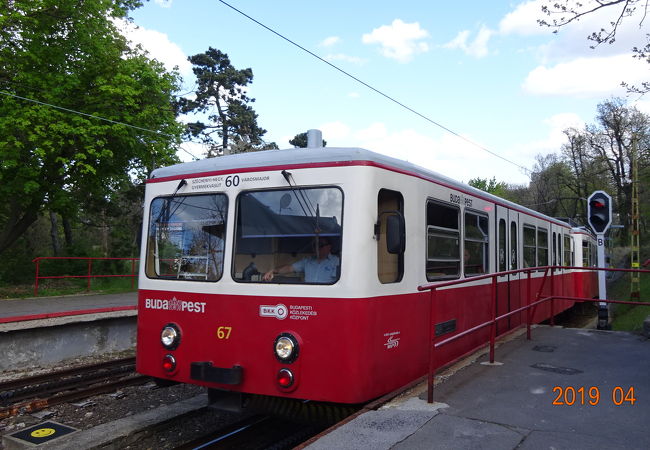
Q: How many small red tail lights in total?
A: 2